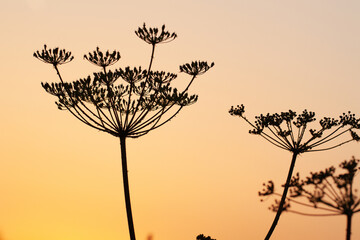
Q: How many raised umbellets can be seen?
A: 4